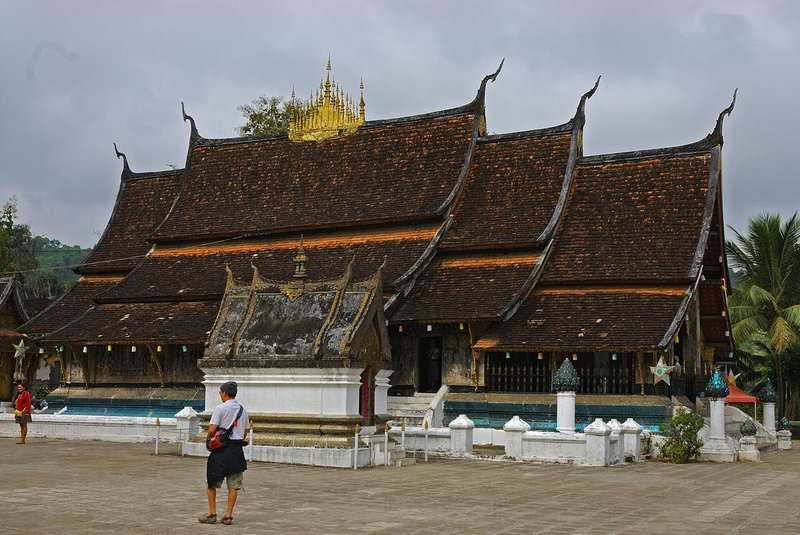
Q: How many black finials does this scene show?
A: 5